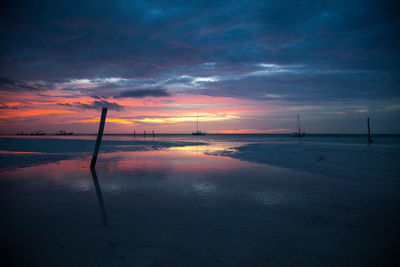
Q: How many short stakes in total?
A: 3